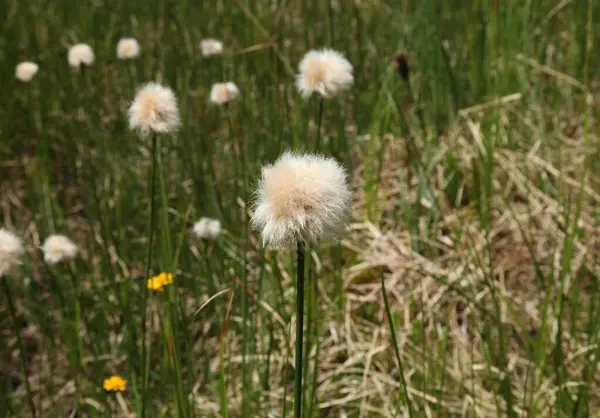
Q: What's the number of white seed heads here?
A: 11